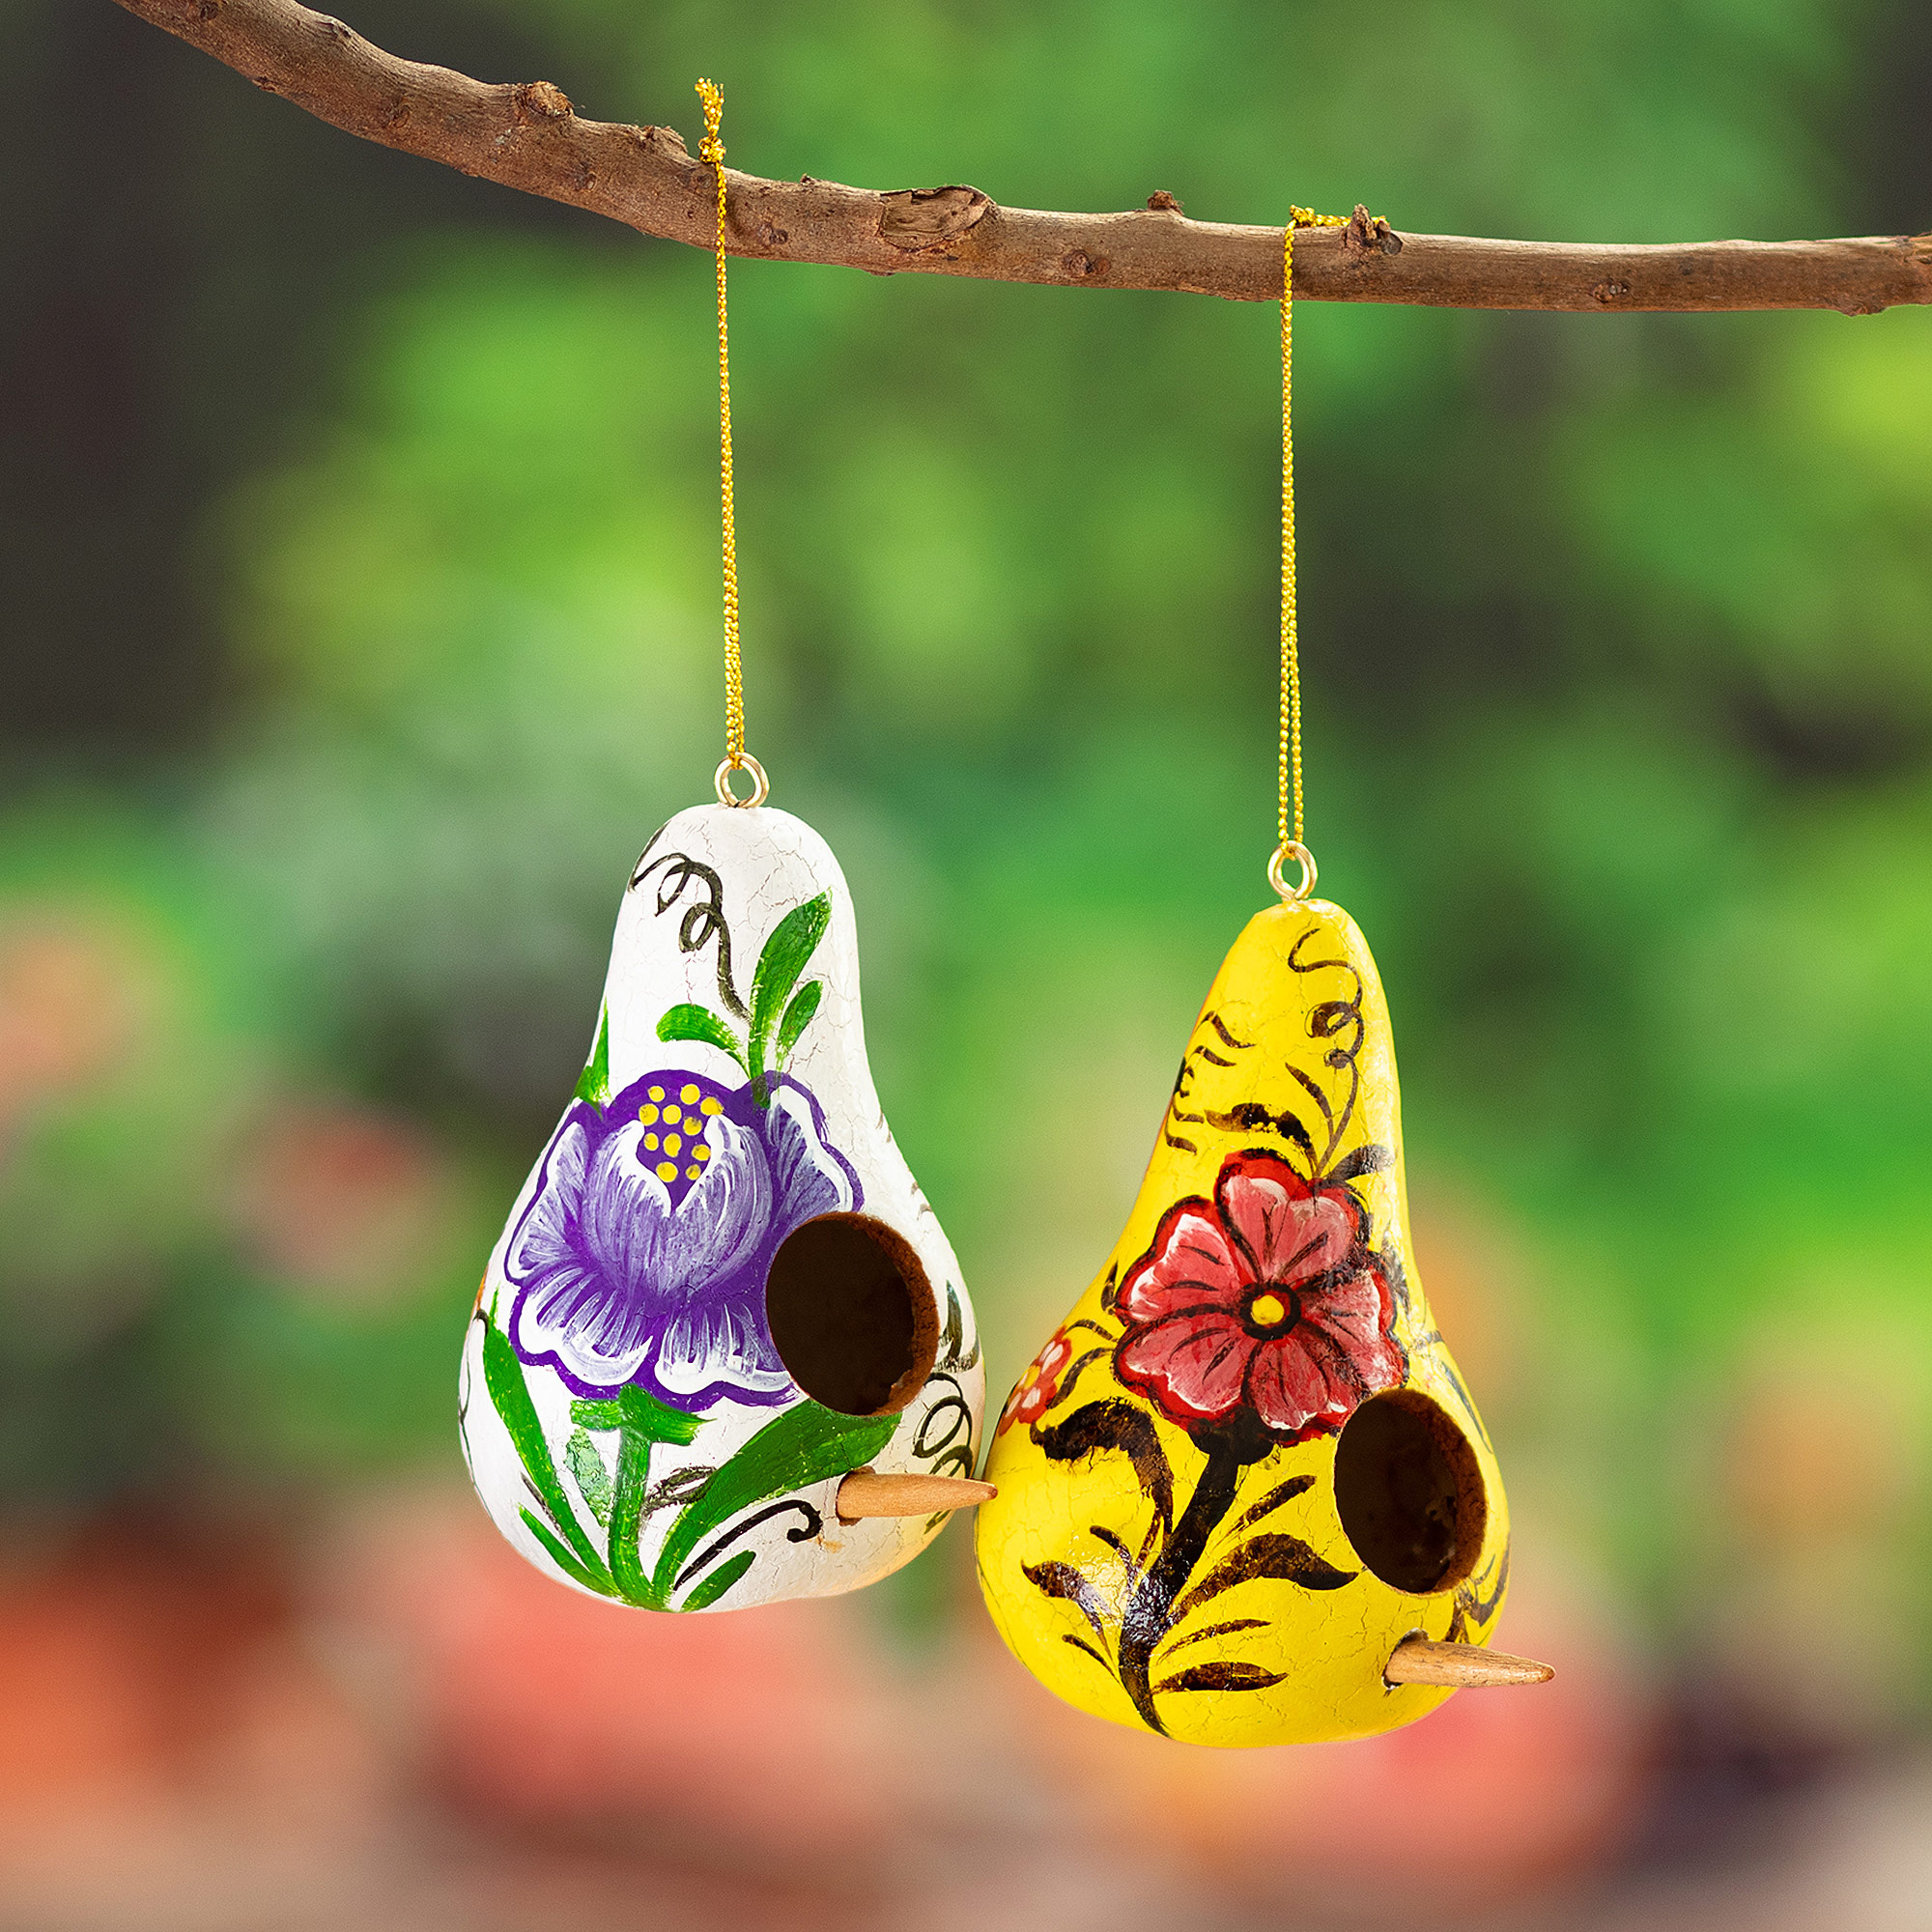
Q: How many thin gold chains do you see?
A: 2